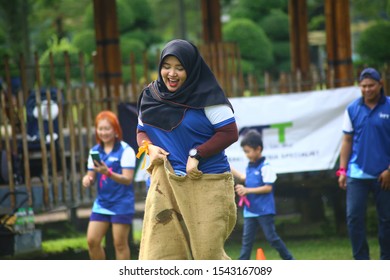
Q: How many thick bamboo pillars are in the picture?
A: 4